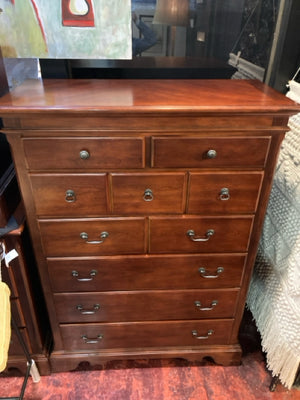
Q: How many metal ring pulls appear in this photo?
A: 3